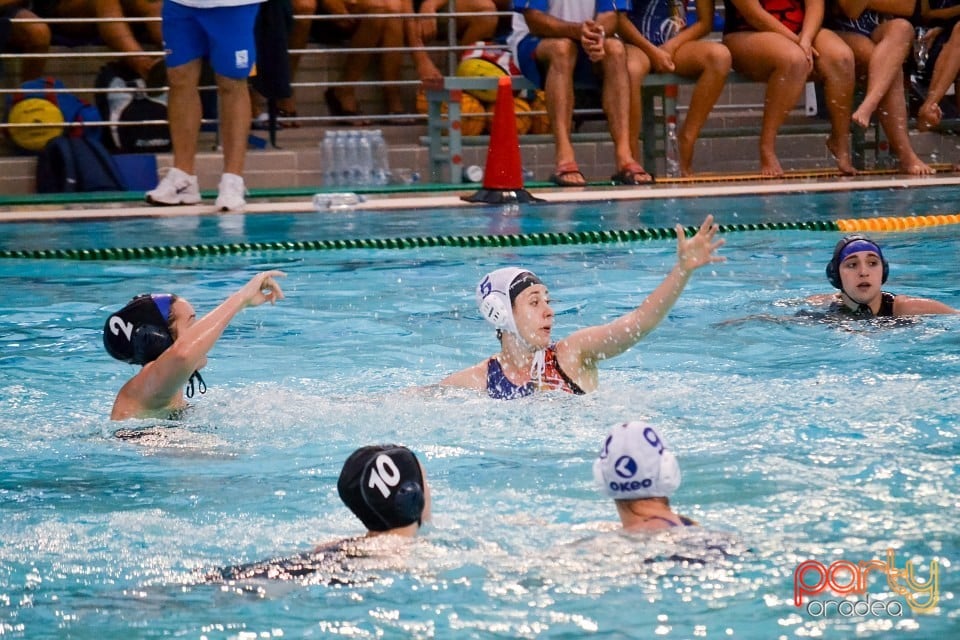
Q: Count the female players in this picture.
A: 5